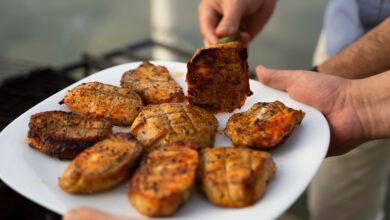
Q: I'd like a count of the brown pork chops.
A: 9